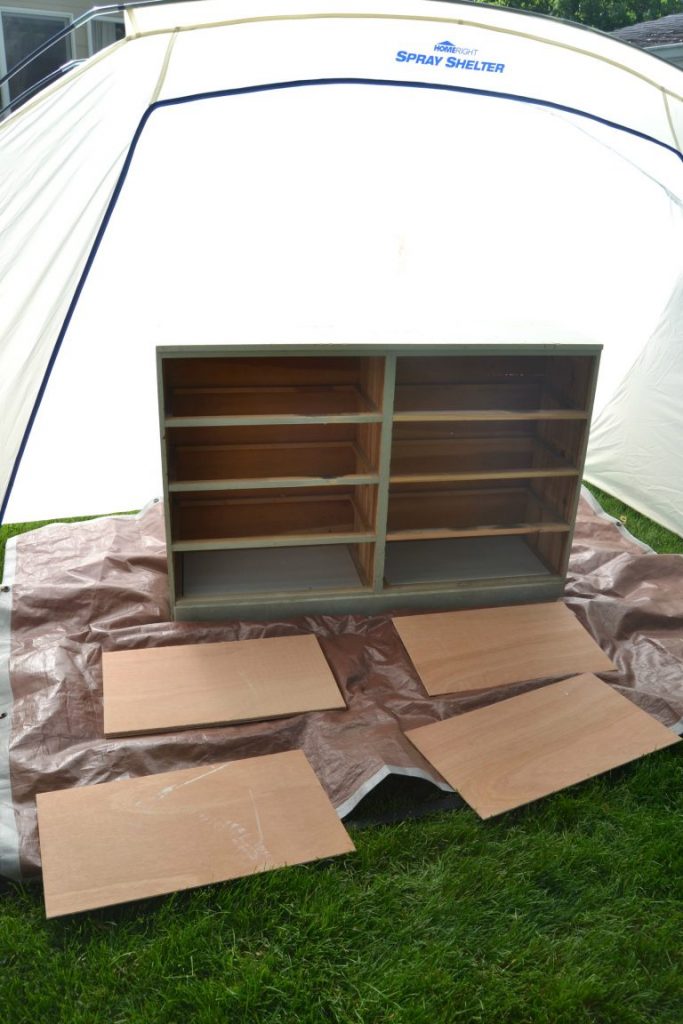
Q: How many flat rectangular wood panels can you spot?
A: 4